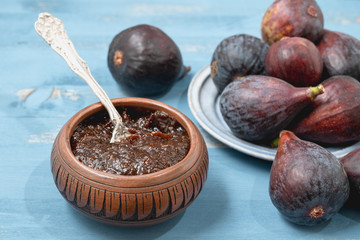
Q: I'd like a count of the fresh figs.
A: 9